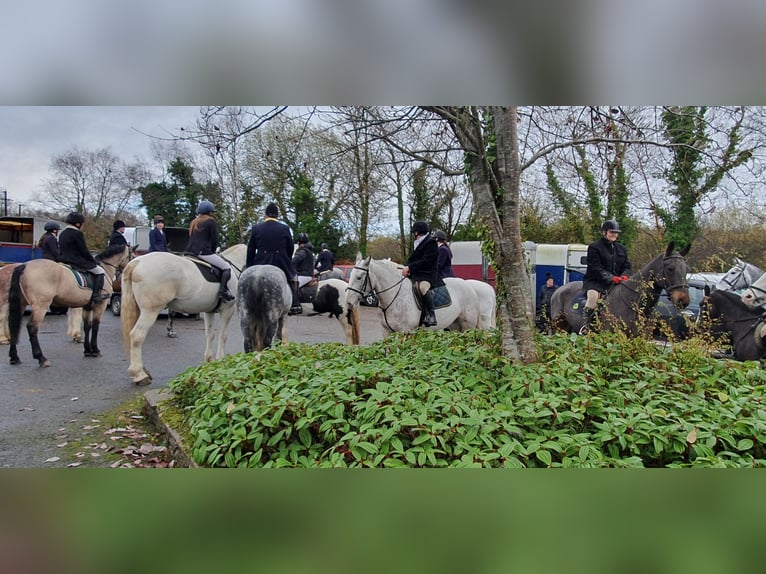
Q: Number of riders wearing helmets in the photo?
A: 11